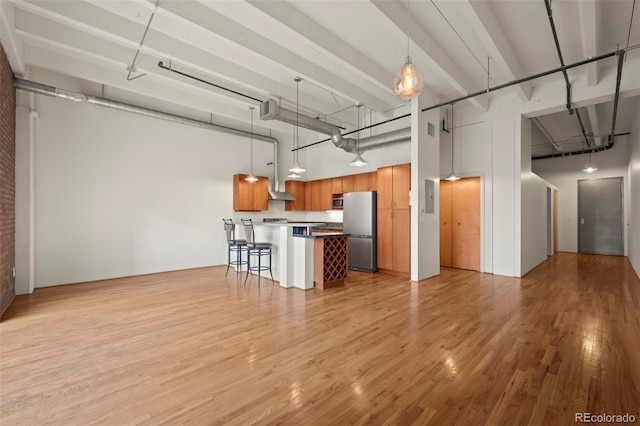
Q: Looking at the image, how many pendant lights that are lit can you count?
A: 7